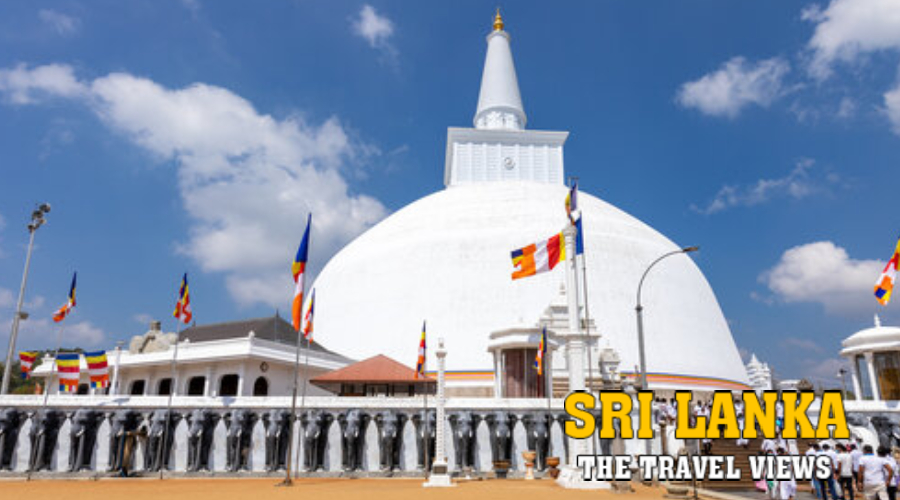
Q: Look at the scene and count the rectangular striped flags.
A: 12